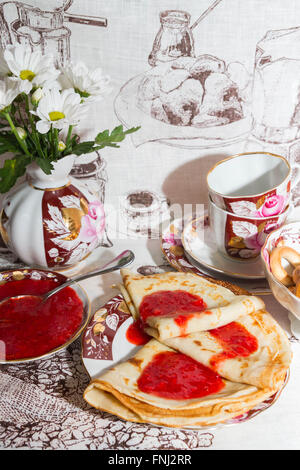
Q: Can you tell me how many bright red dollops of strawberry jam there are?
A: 3